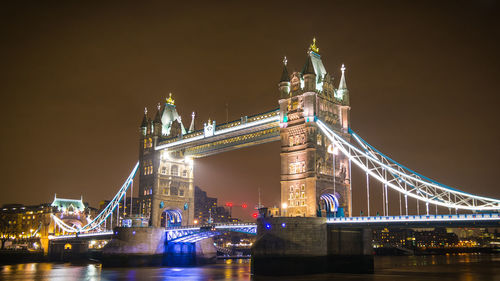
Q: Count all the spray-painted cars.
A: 0